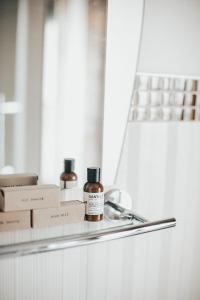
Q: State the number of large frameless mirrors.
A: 1